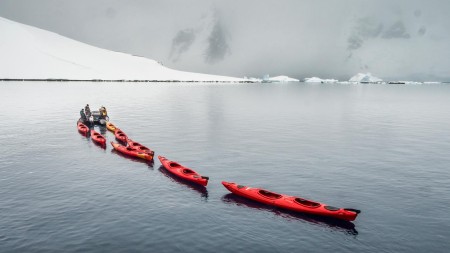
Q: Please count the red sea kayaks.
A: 7